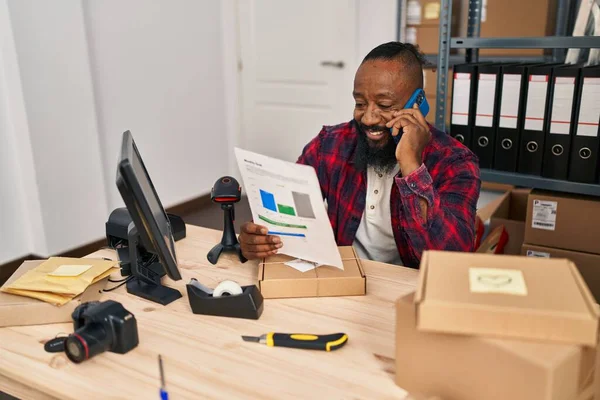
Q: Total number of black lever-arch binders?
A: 6